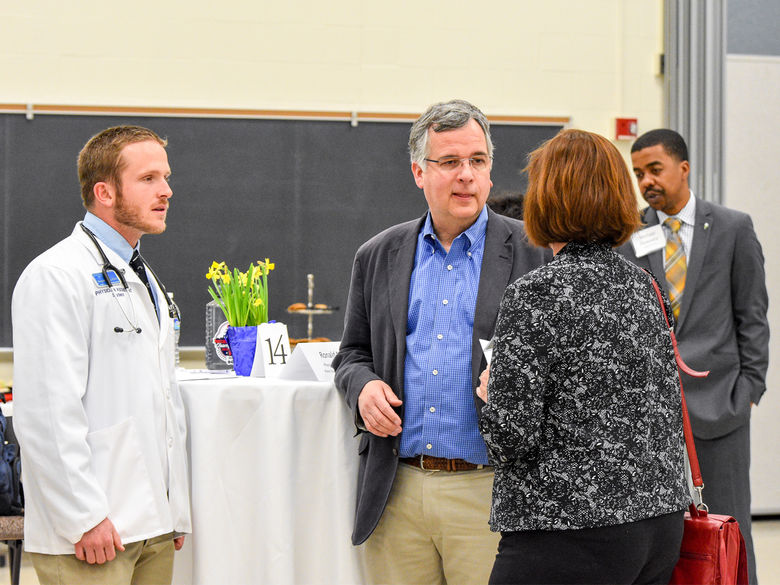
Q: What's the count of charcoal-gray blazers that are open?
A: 1